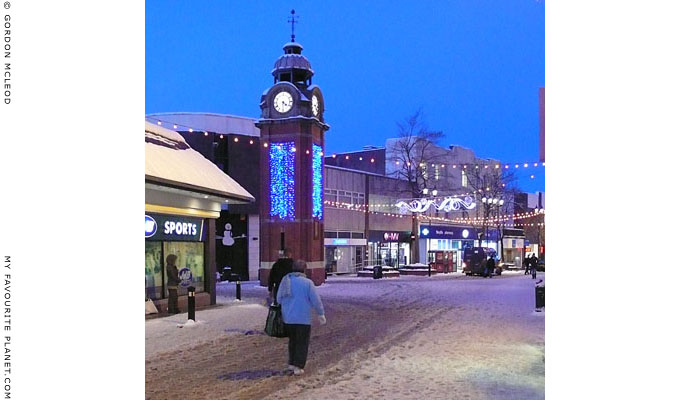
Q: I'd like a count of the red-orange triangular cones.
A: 0